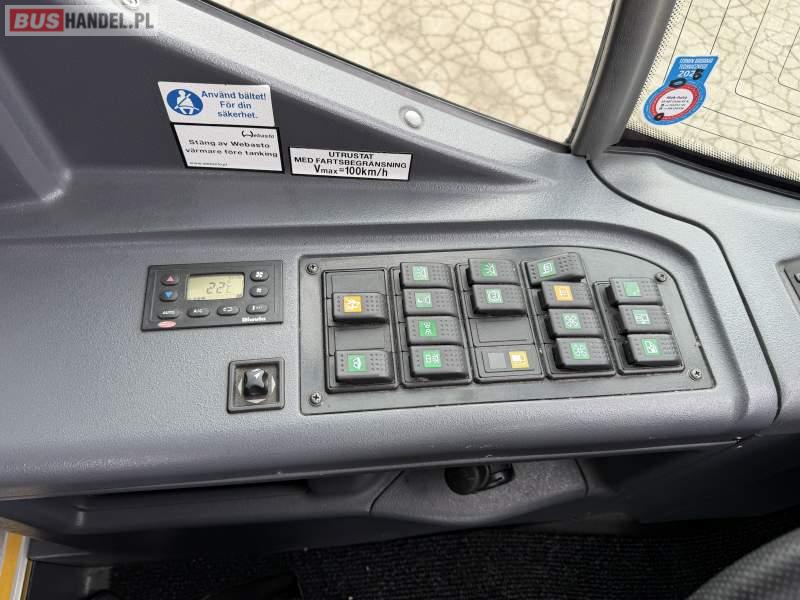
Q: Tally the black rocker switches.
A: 15